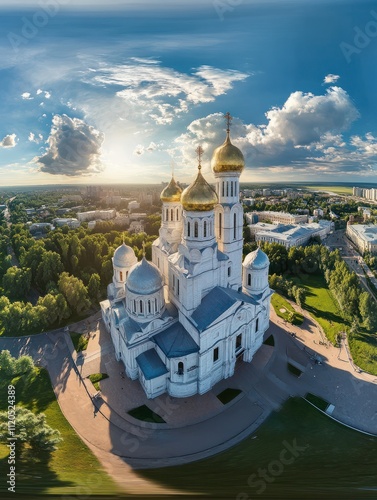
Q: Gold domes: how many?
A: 3